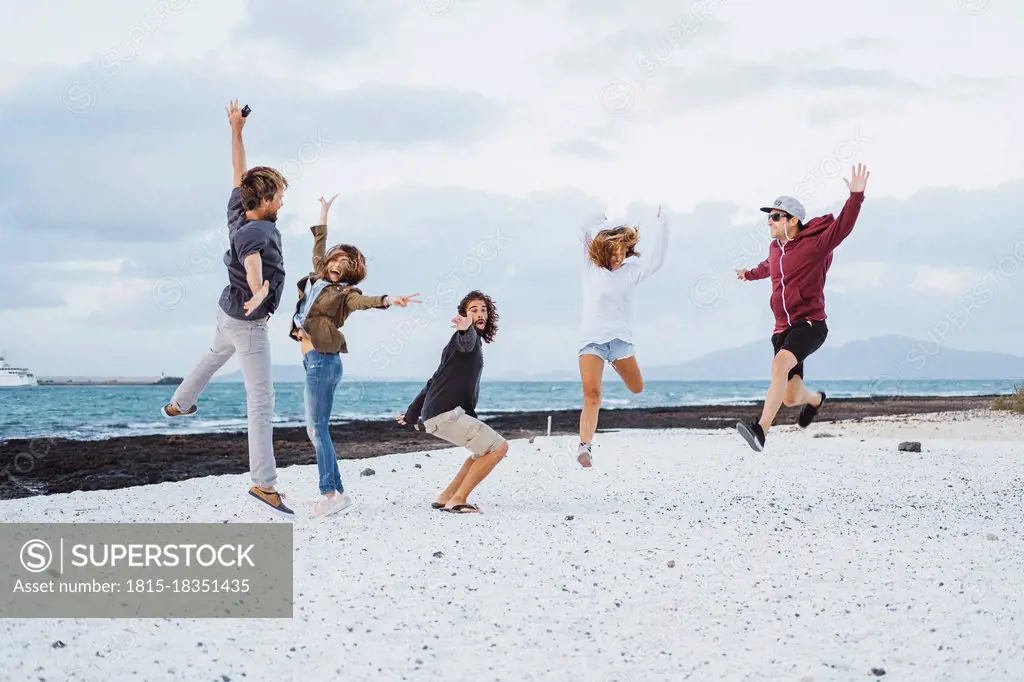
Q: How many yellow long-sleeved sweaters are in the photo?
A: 0